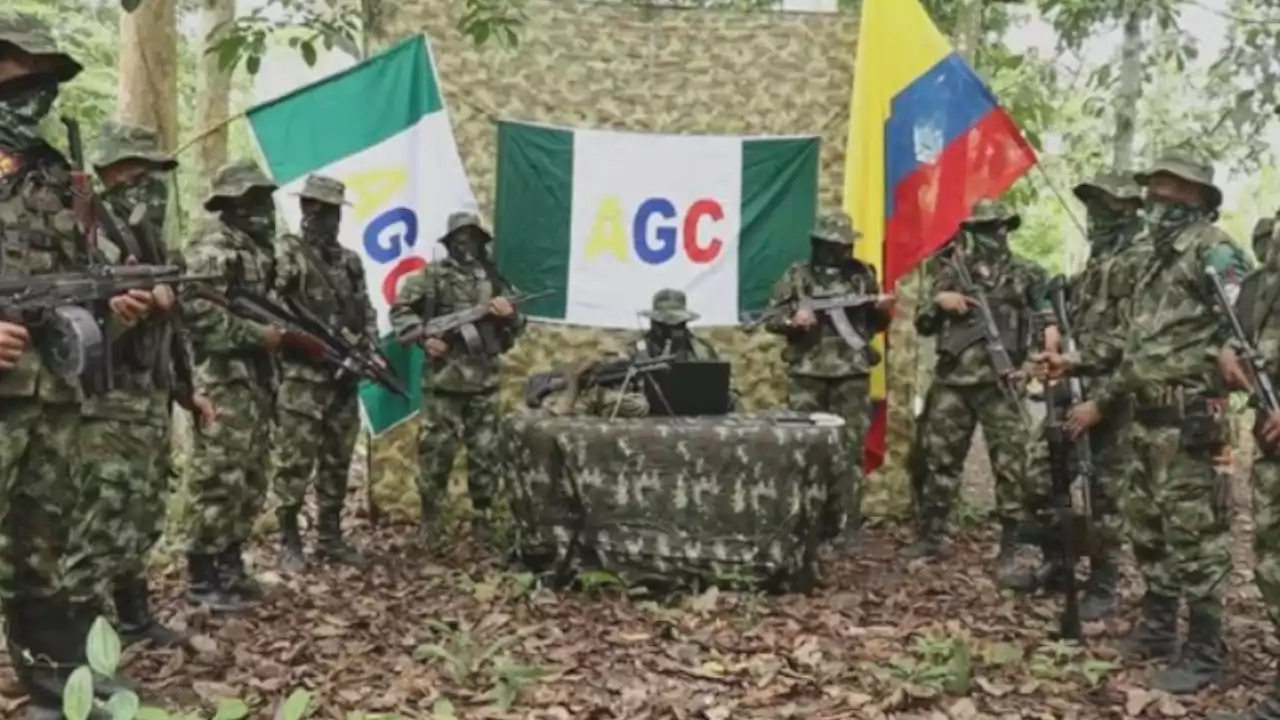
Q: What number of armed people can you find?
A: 11